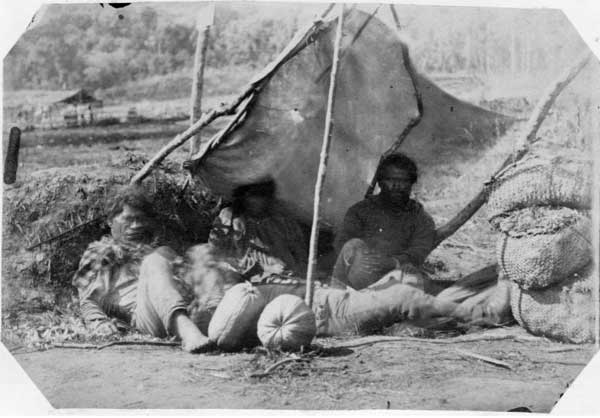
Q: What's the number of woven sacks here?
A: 3